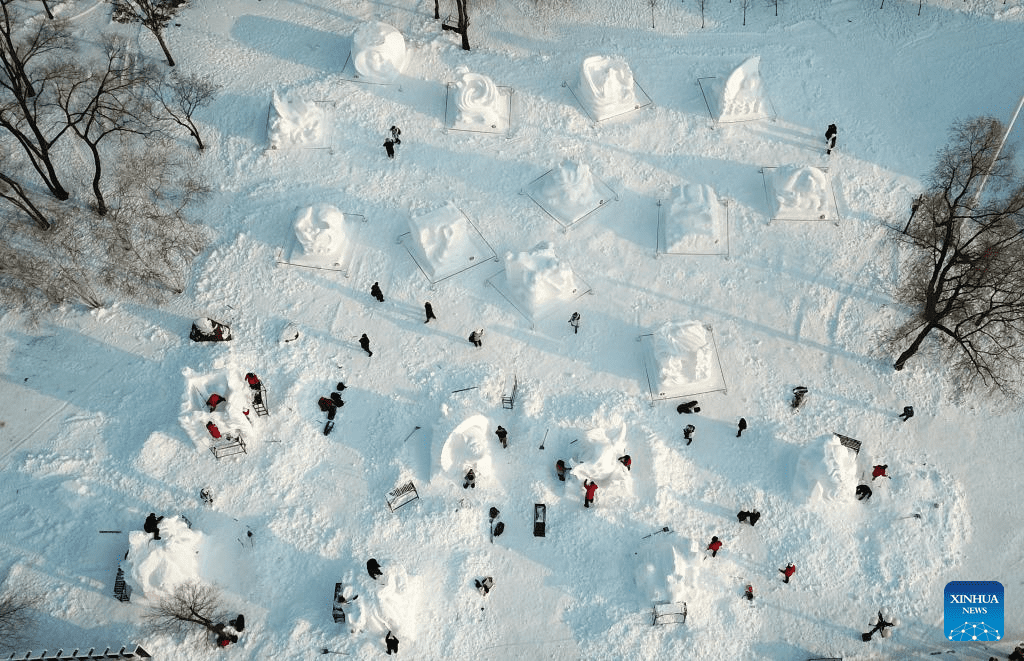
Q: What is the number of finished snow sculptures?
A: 12